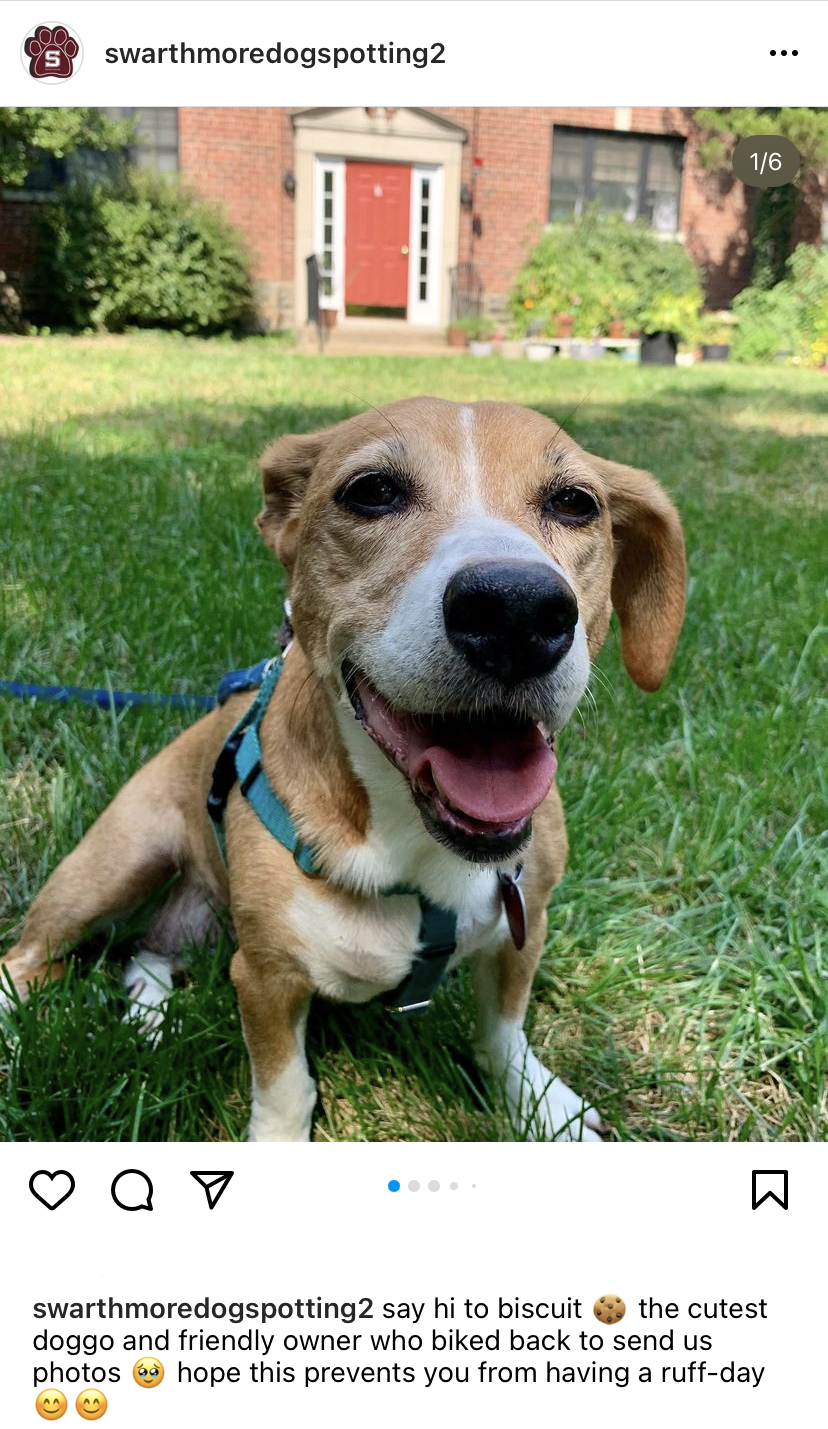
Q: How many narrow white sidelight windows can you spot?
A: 2